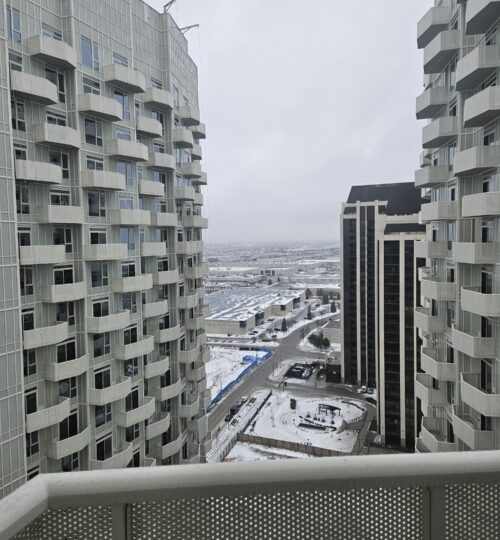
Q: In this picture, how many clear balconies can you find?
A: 0